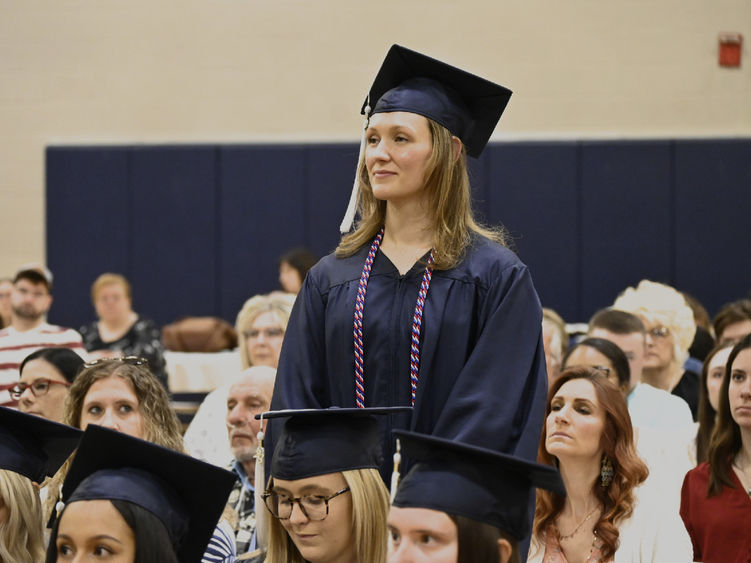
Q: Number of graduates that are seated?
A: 4